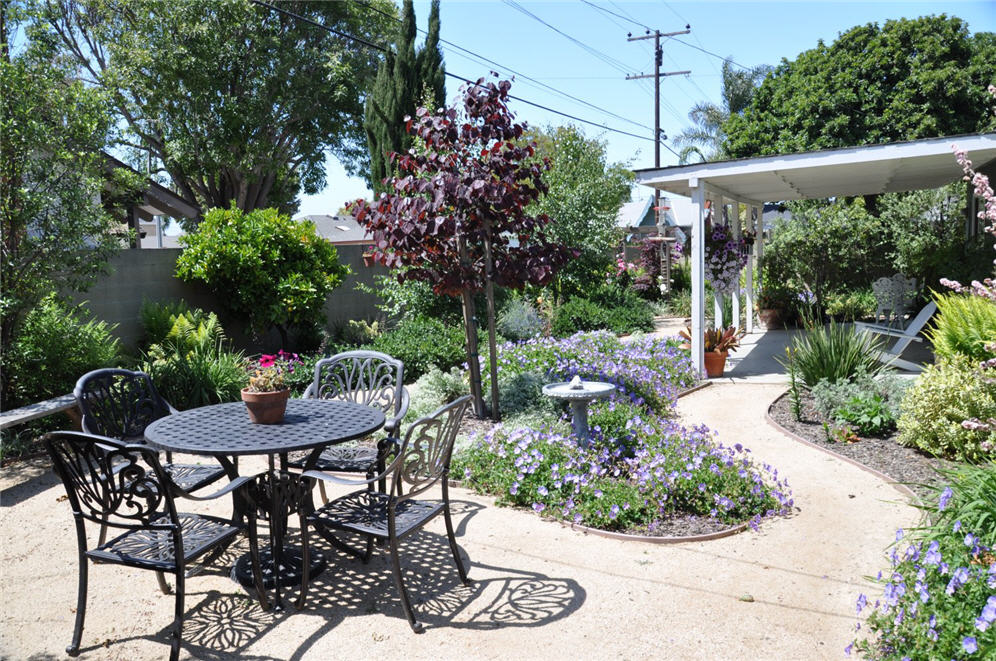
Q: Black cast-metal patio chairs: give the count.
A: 4